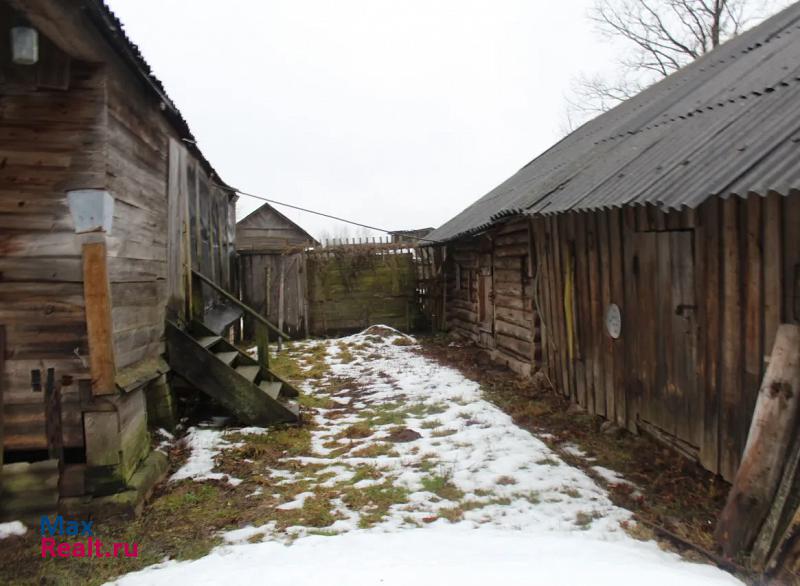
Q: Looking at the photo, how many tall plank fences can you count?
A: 1